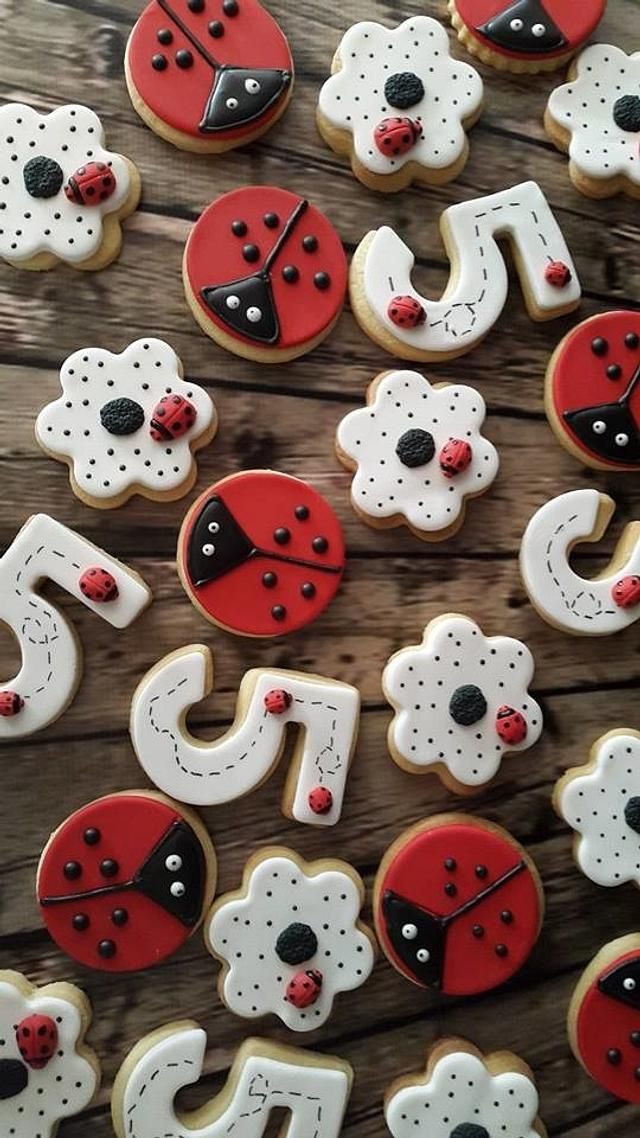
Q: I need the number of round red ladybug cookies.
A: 8